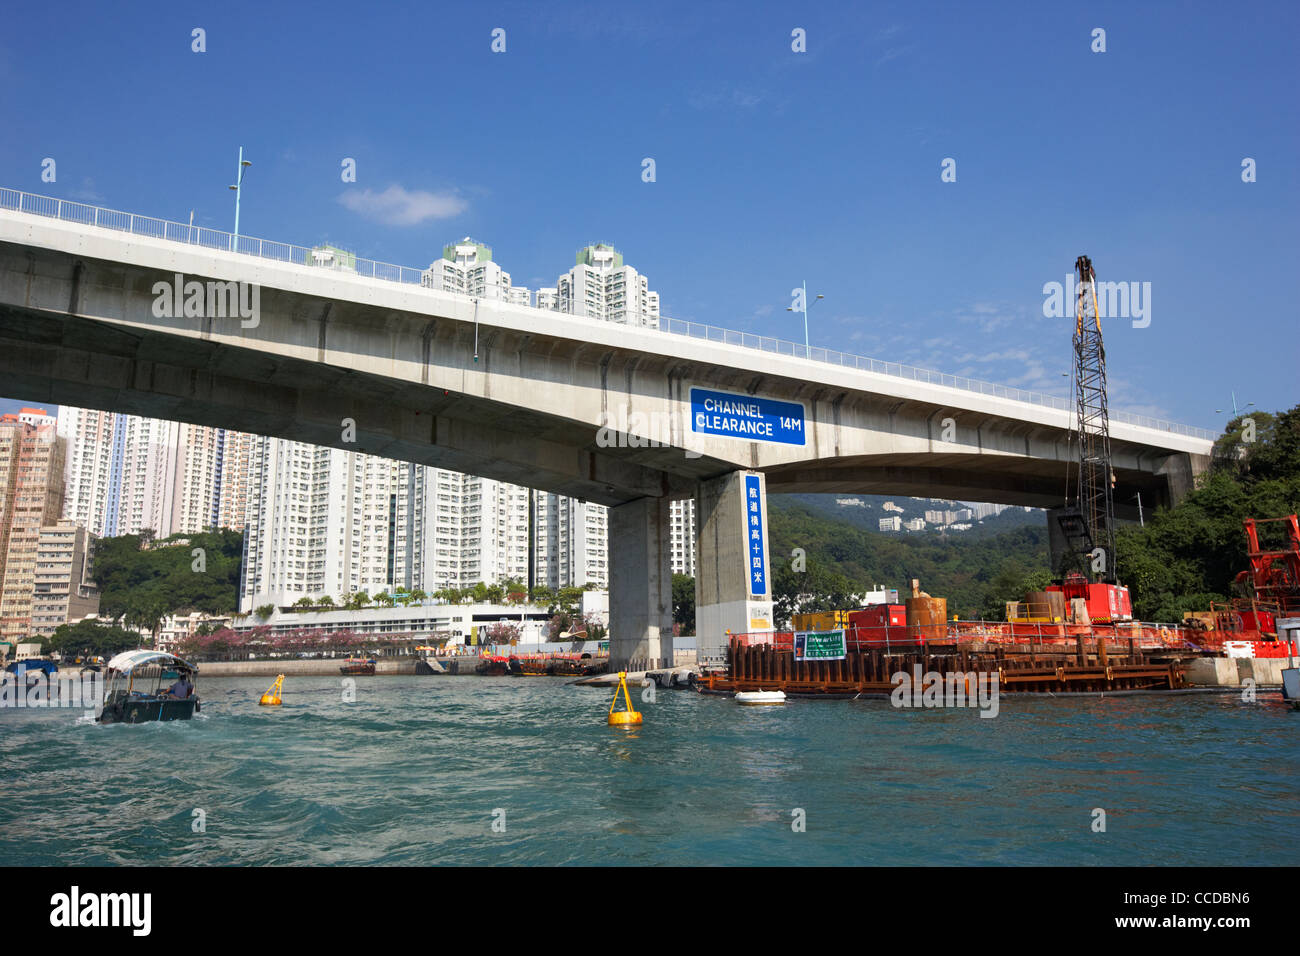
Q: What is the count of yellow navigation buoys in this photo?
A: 2